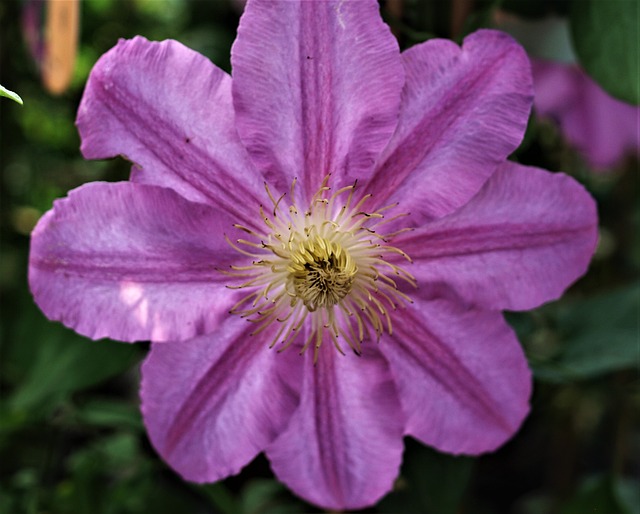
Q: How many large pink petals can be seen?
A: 8